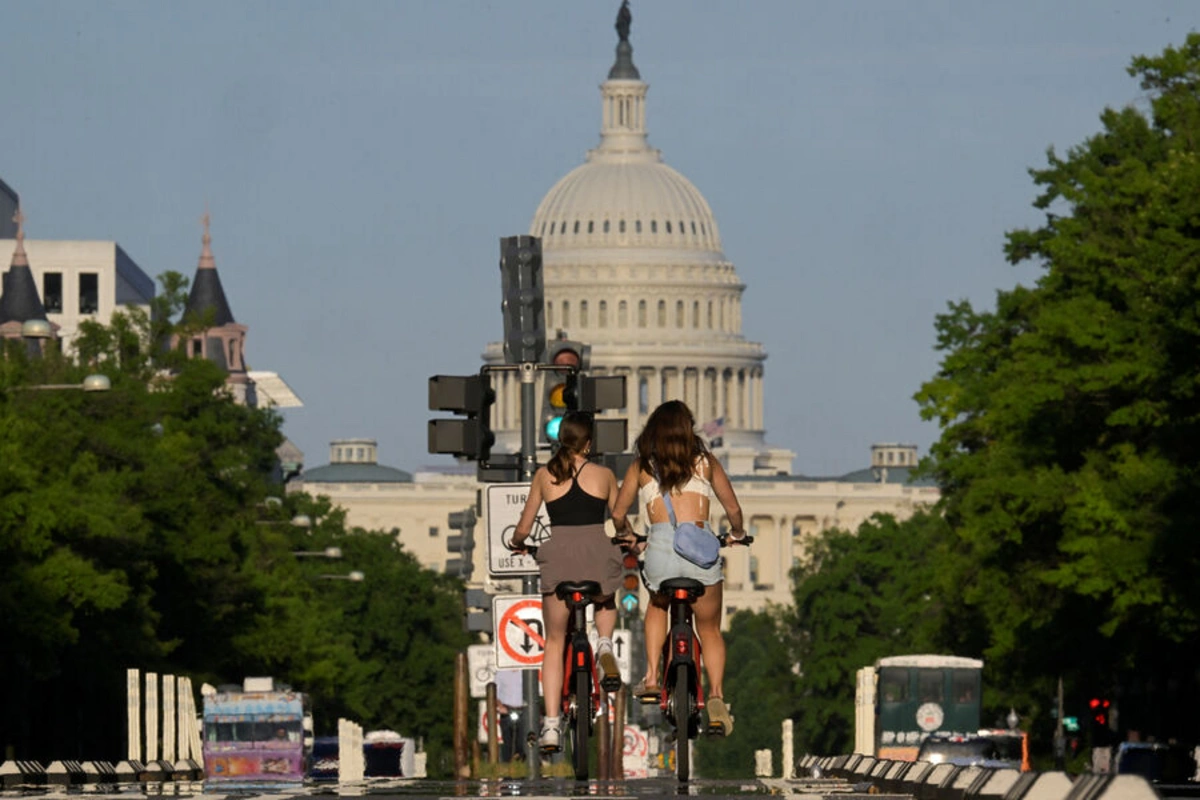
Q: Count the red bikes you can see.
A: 2